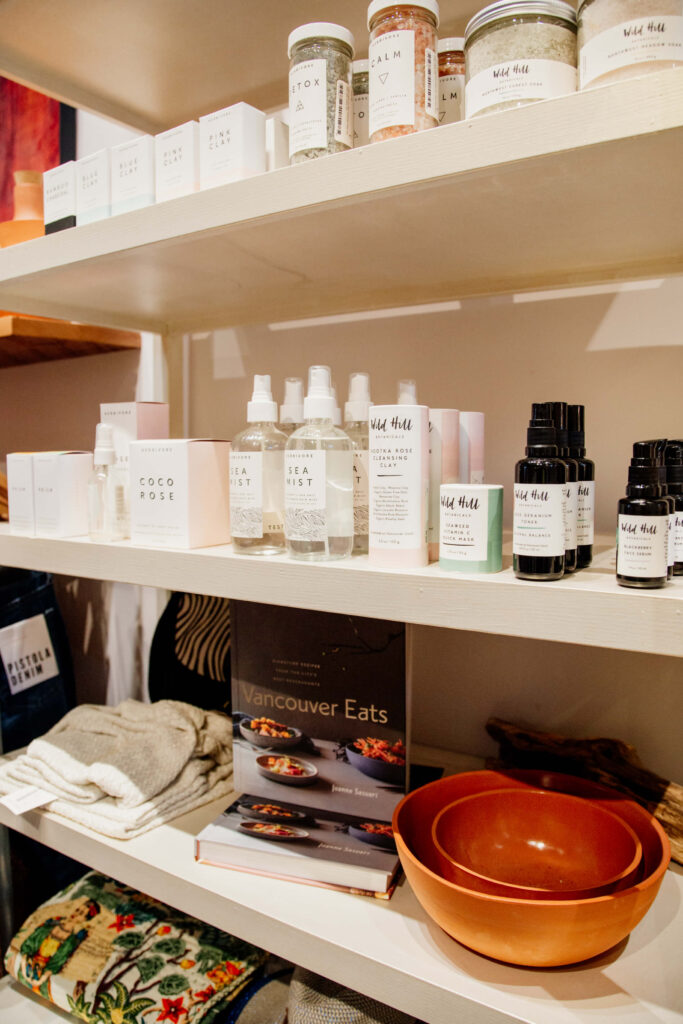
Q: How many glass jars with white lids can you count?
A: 4